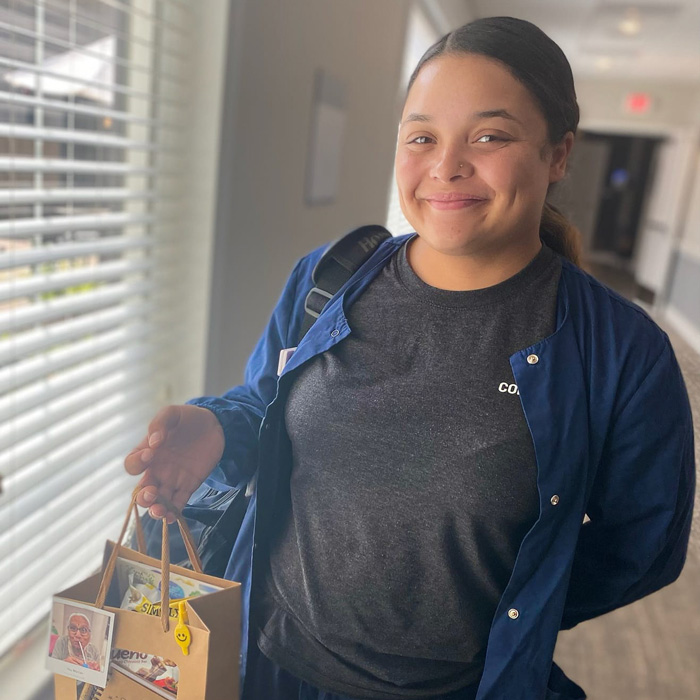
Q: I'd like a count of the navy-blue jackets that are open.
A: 1